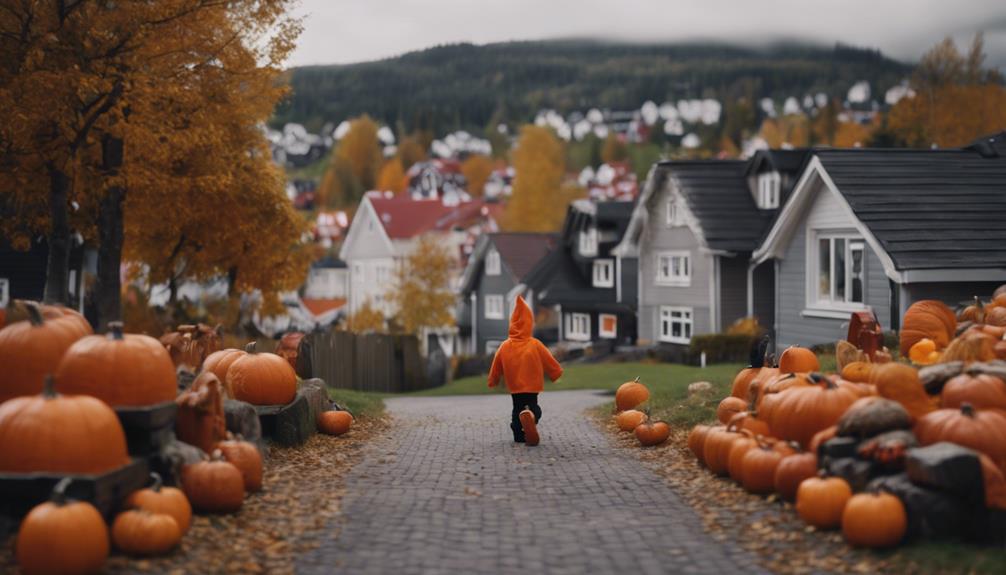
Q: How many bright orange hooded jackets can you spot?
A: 1